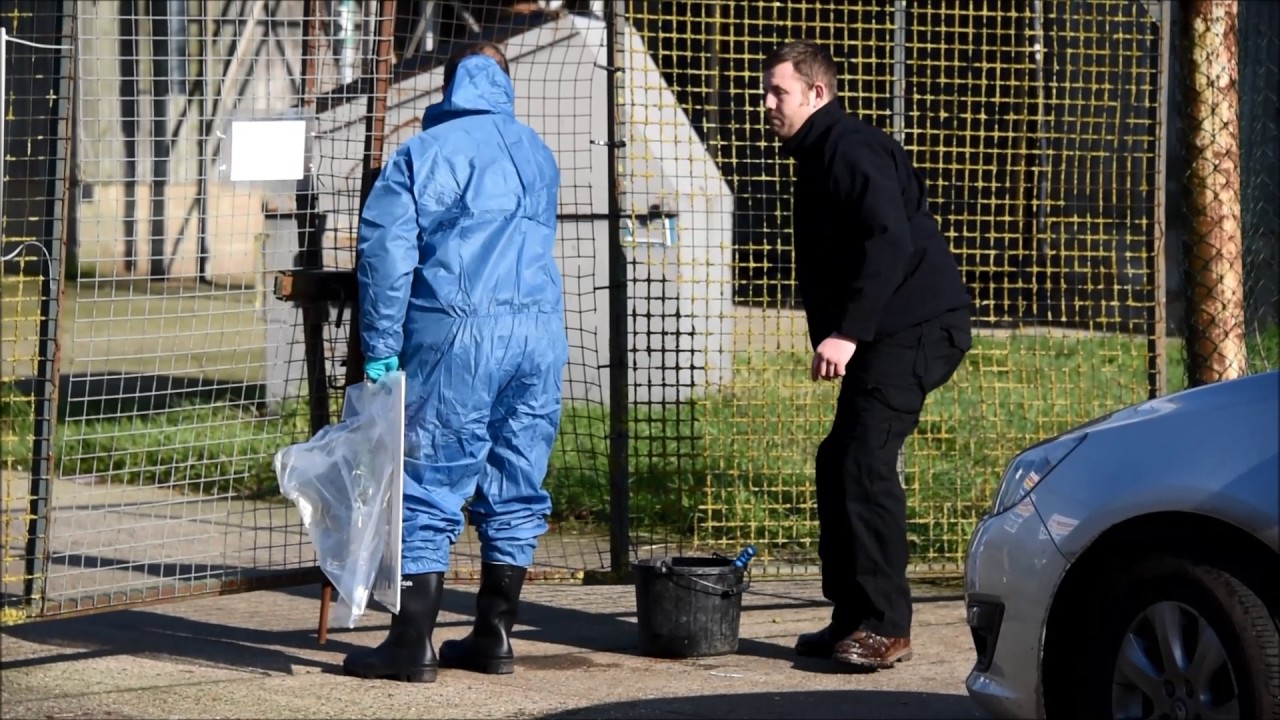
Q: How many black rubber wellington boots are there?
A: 2